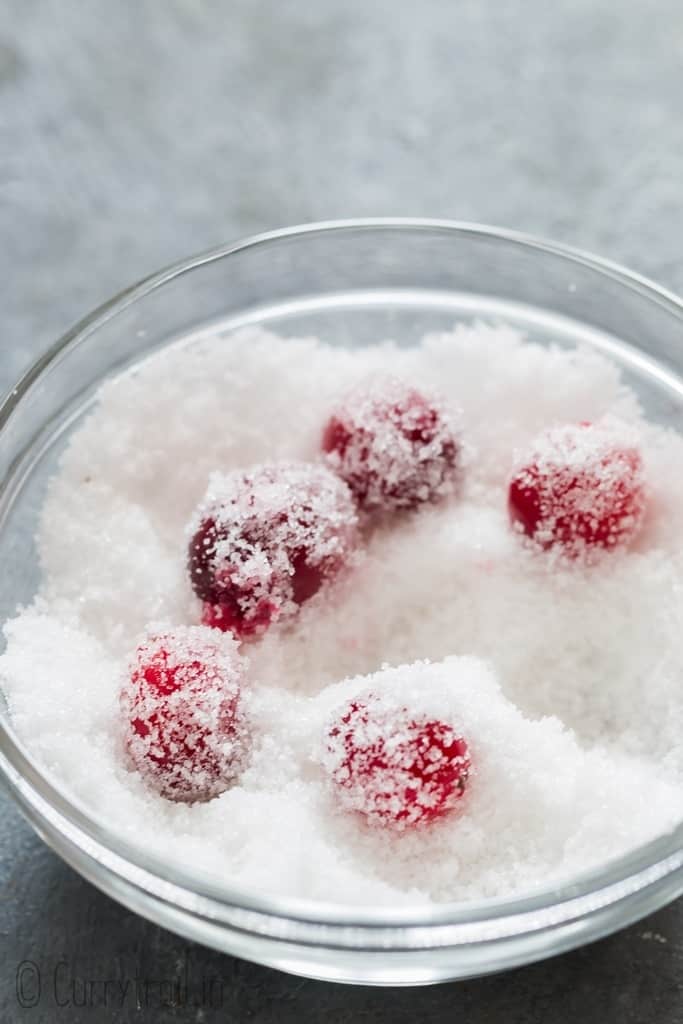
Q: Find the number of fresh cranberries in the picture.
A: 5